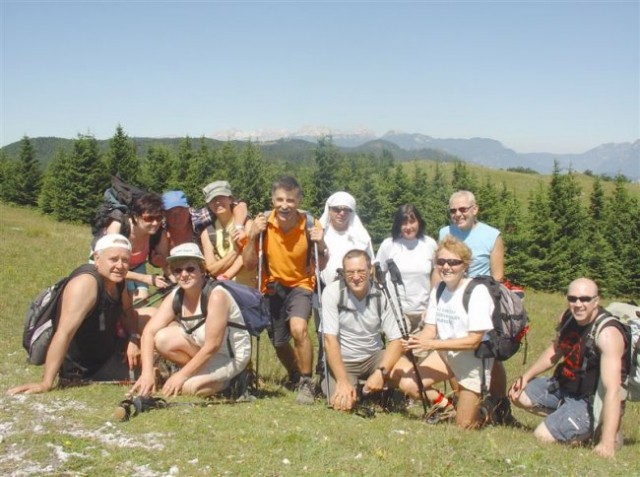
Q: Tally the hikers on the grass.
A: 12